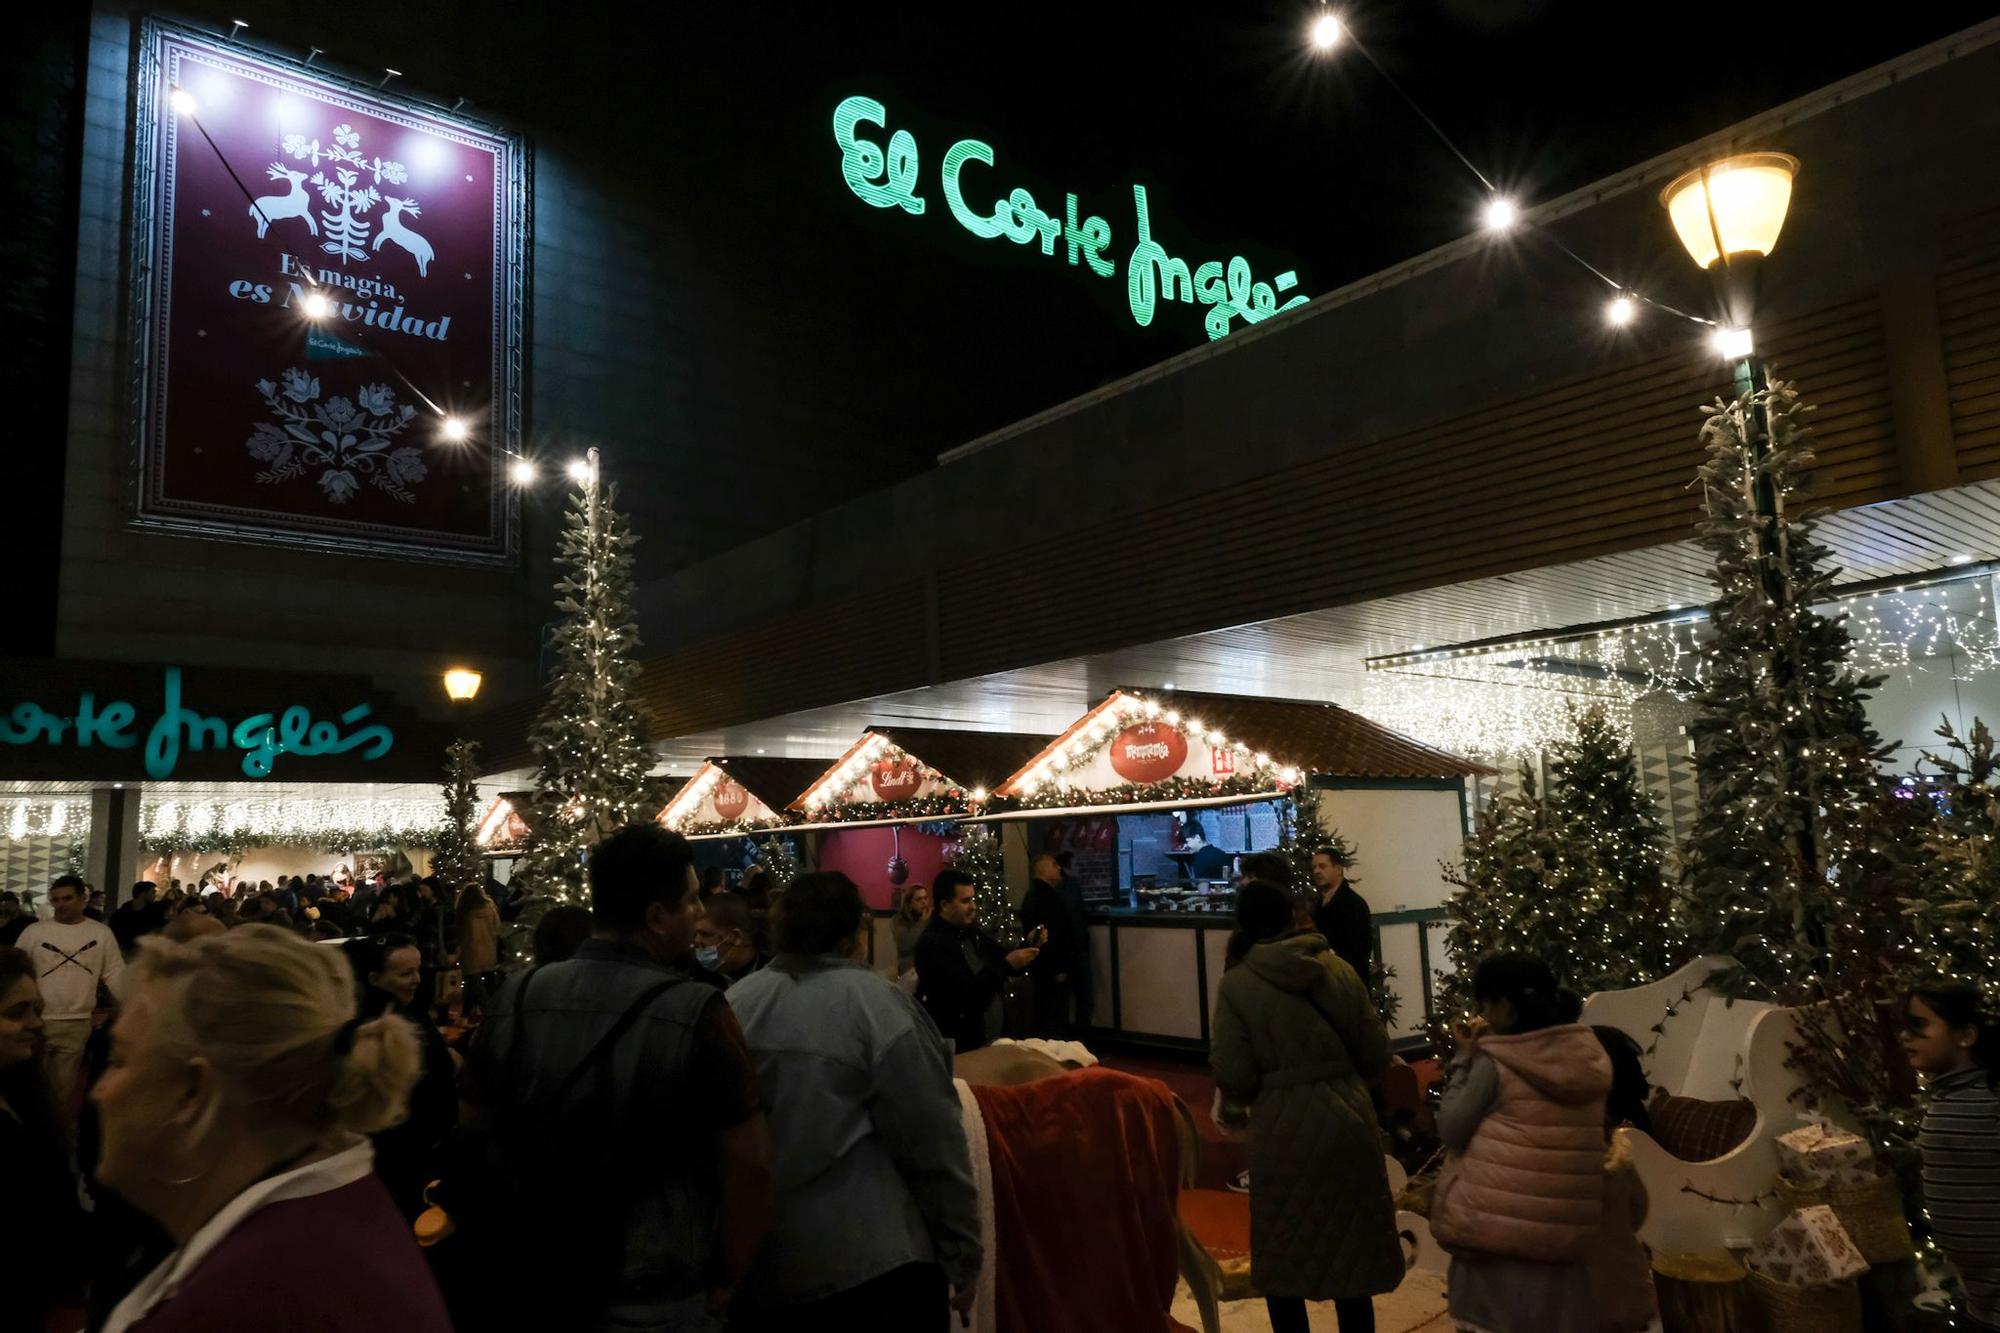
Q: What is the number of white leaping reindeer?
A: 2